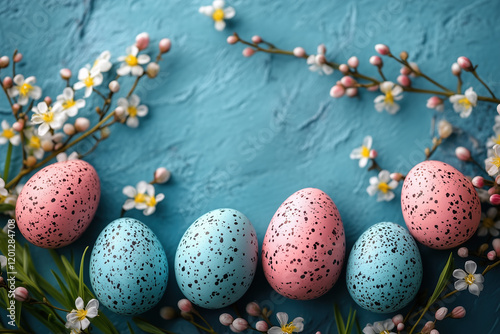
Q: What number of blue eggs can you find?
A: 3